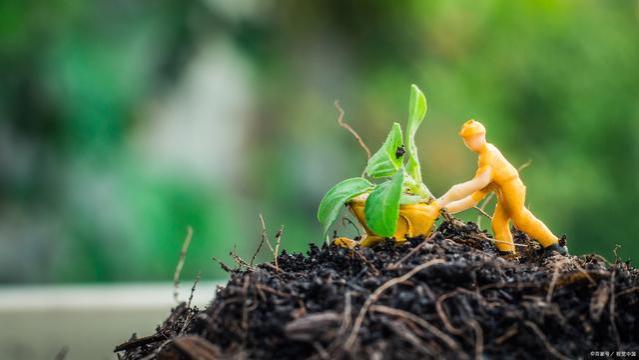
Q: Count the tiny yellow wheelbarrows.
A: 1